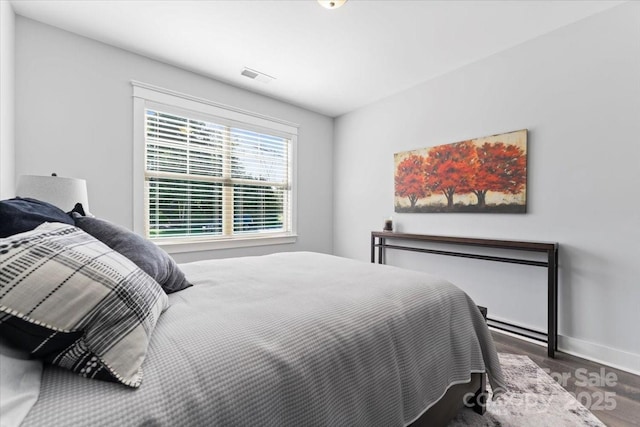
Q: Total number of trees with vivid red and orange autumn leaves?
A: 3